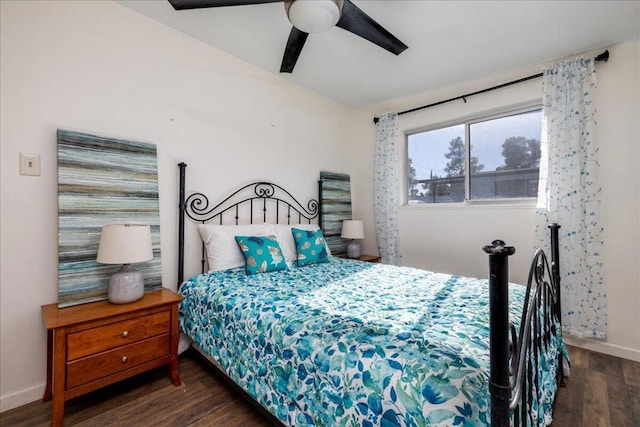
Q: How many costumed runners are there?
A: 0